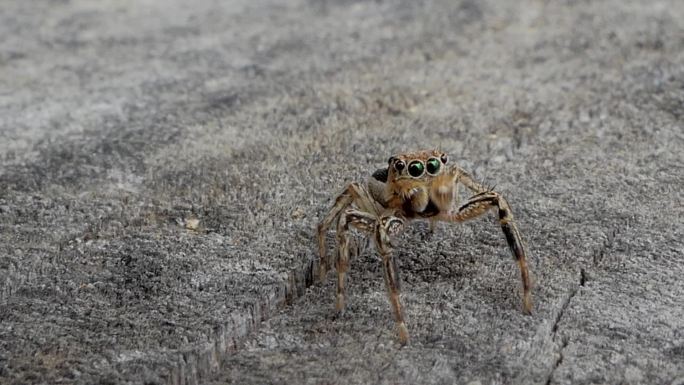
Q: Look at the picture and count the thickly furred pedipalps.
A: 2